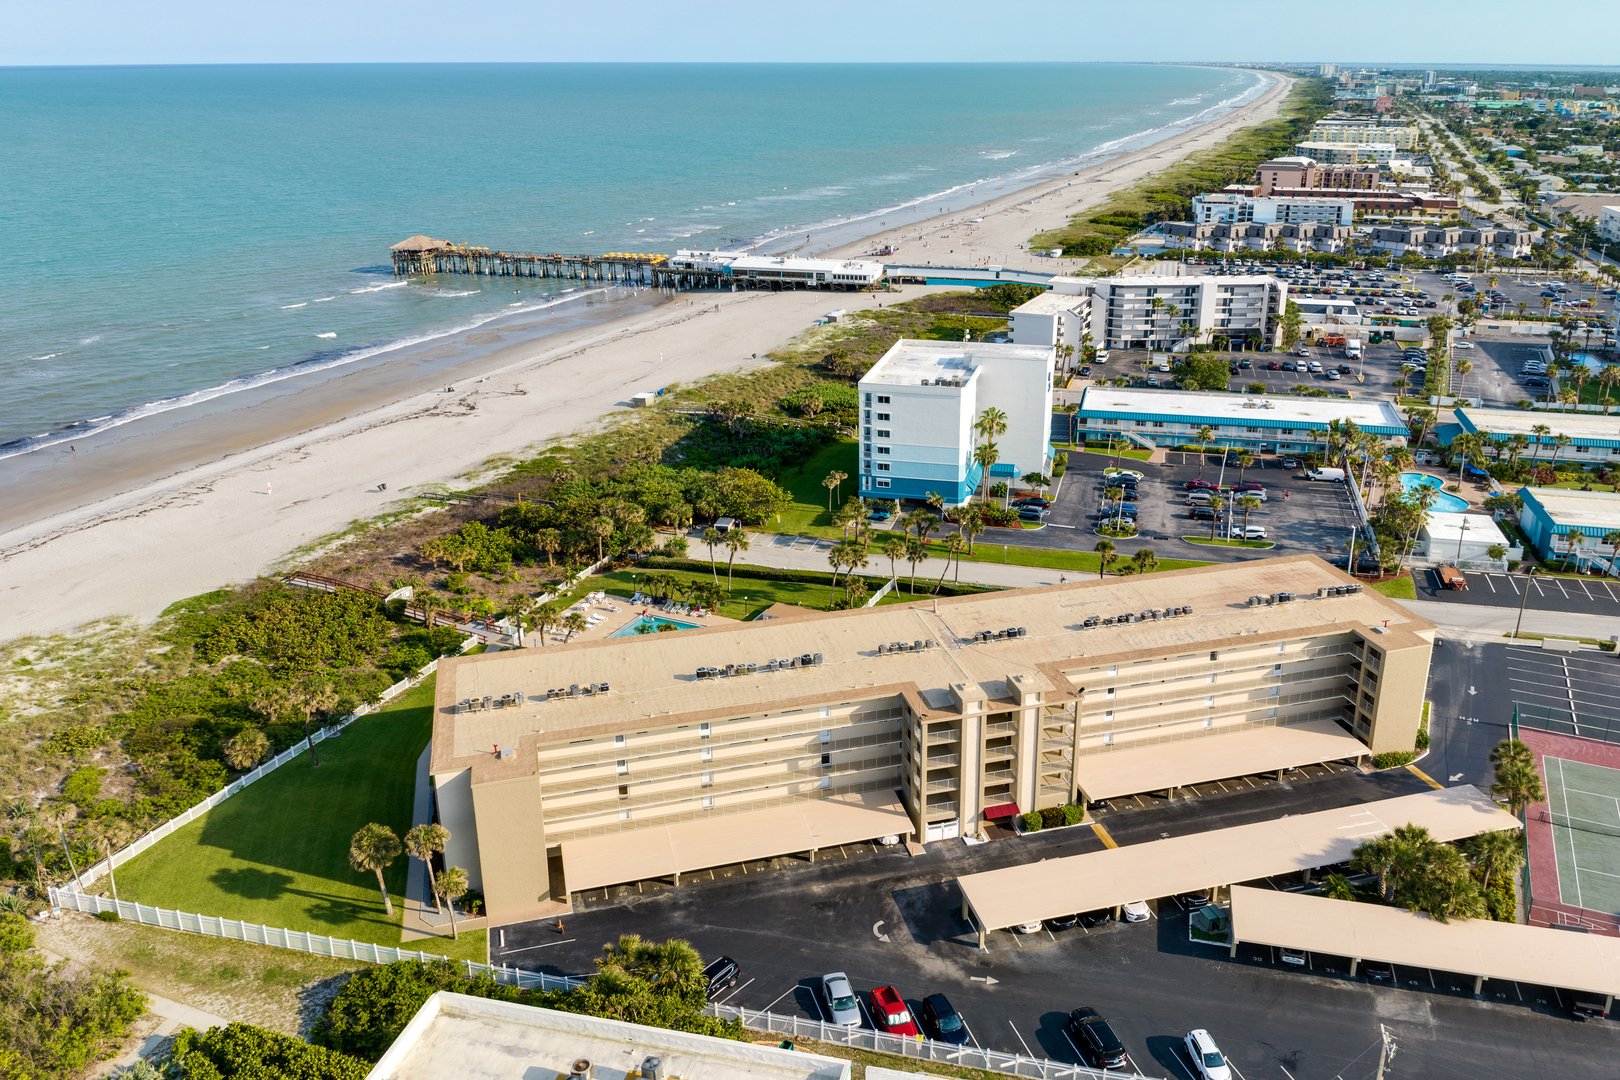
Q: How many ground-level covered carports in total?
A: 4